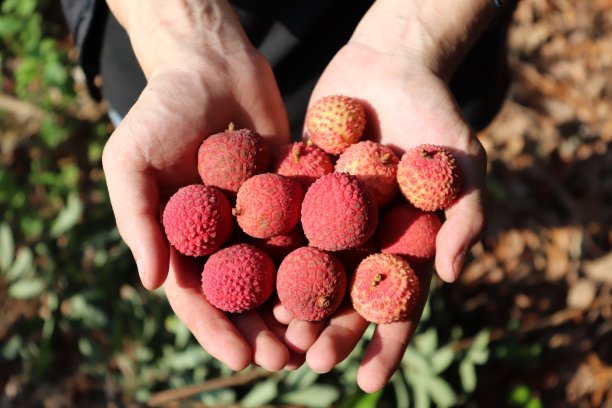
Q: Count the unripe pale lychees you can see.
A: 4